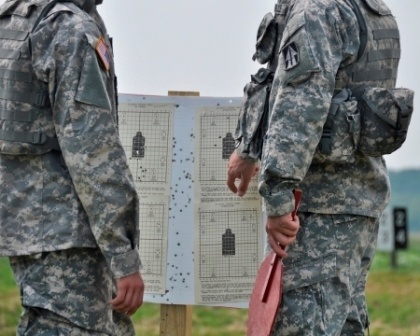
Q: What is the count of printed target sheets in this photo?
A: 4